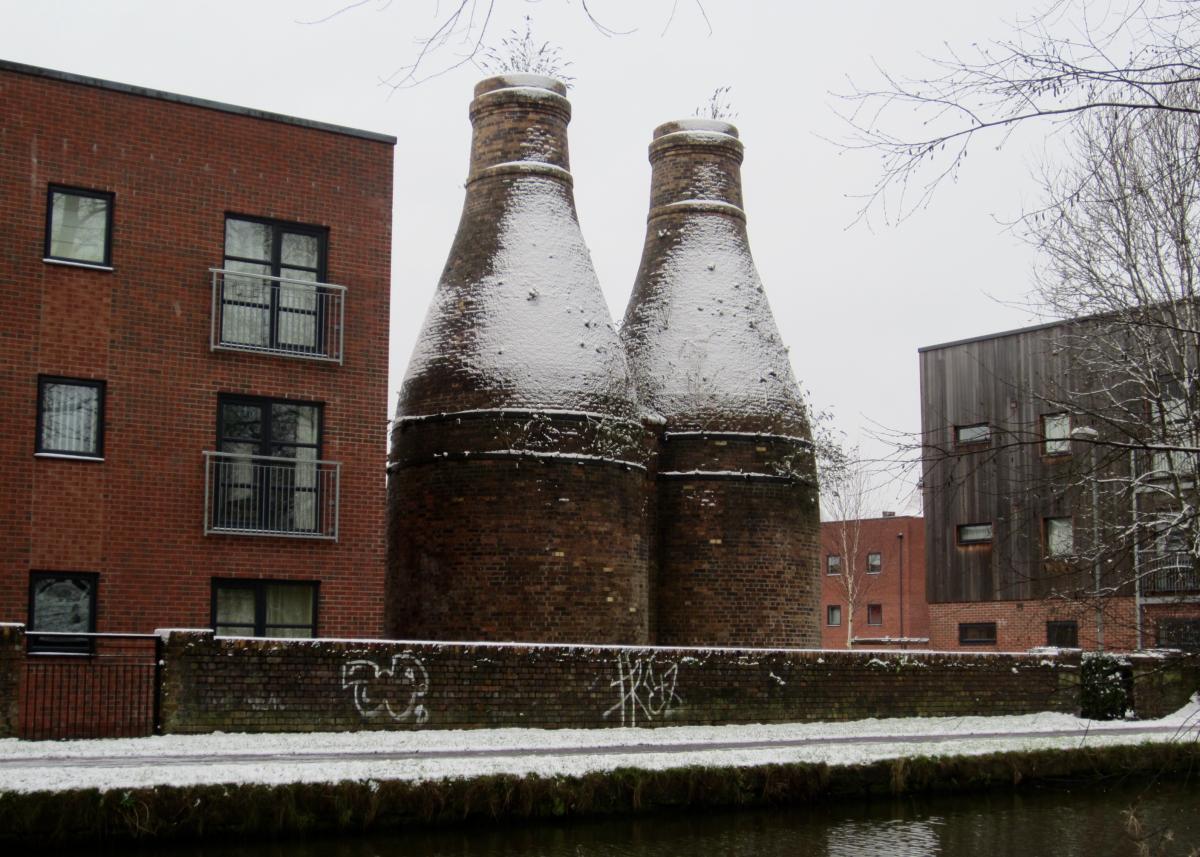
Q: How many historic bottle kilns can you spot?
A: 2